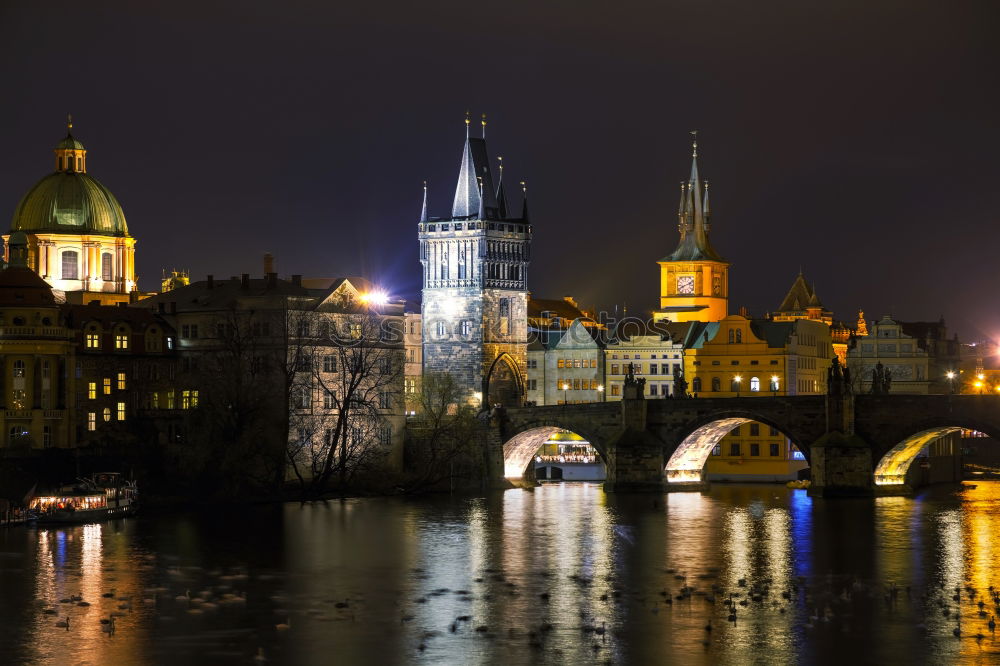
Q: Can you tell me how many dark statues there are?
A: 4